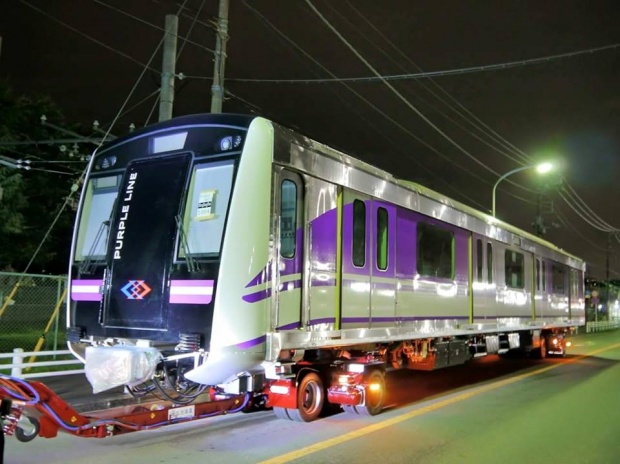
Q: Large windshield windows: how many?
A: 2